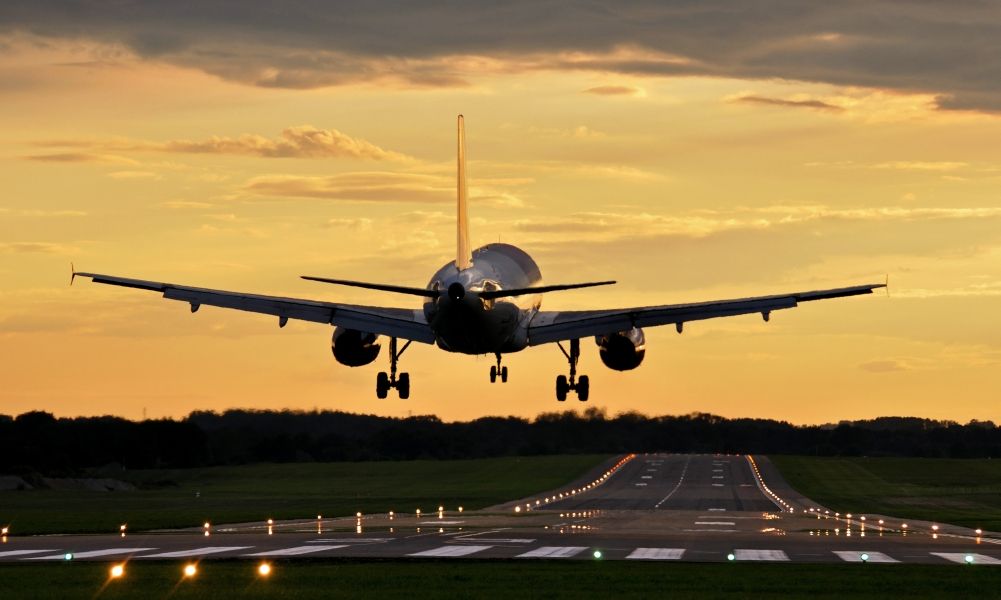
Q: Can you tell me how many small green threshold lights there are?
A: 5